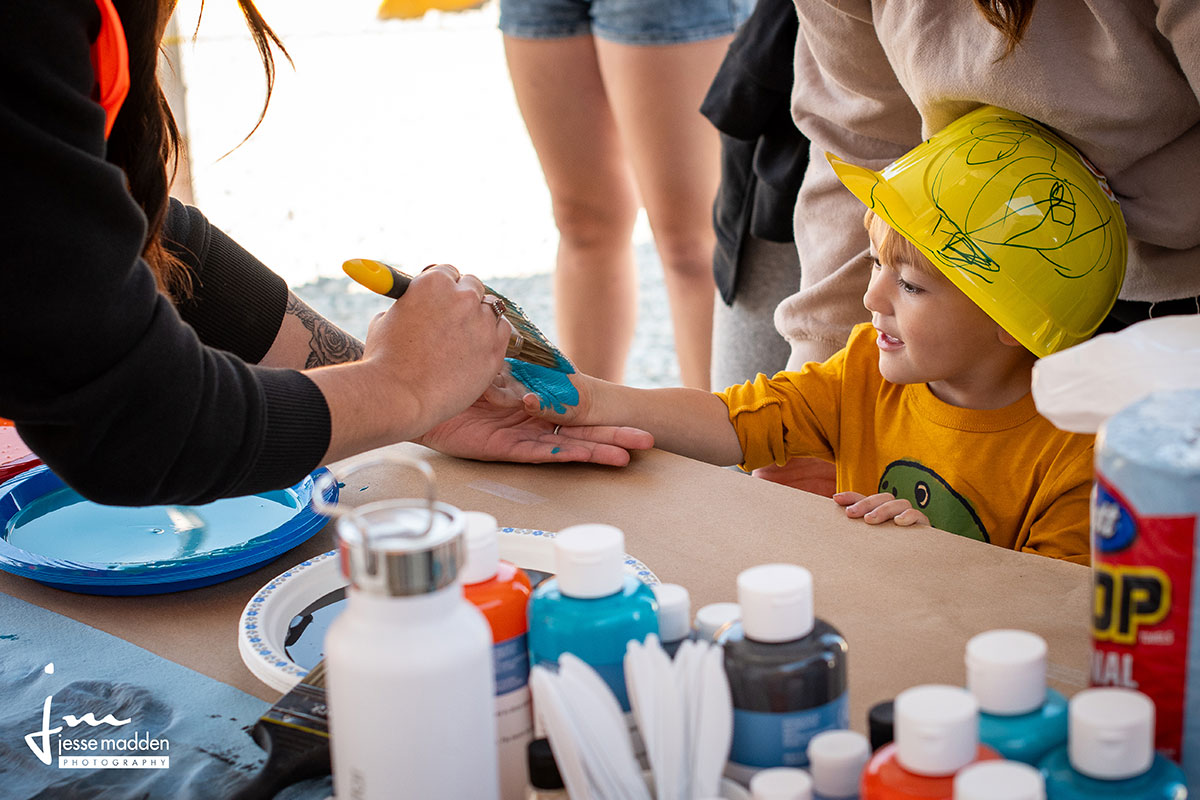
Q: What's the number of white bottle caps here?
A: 11